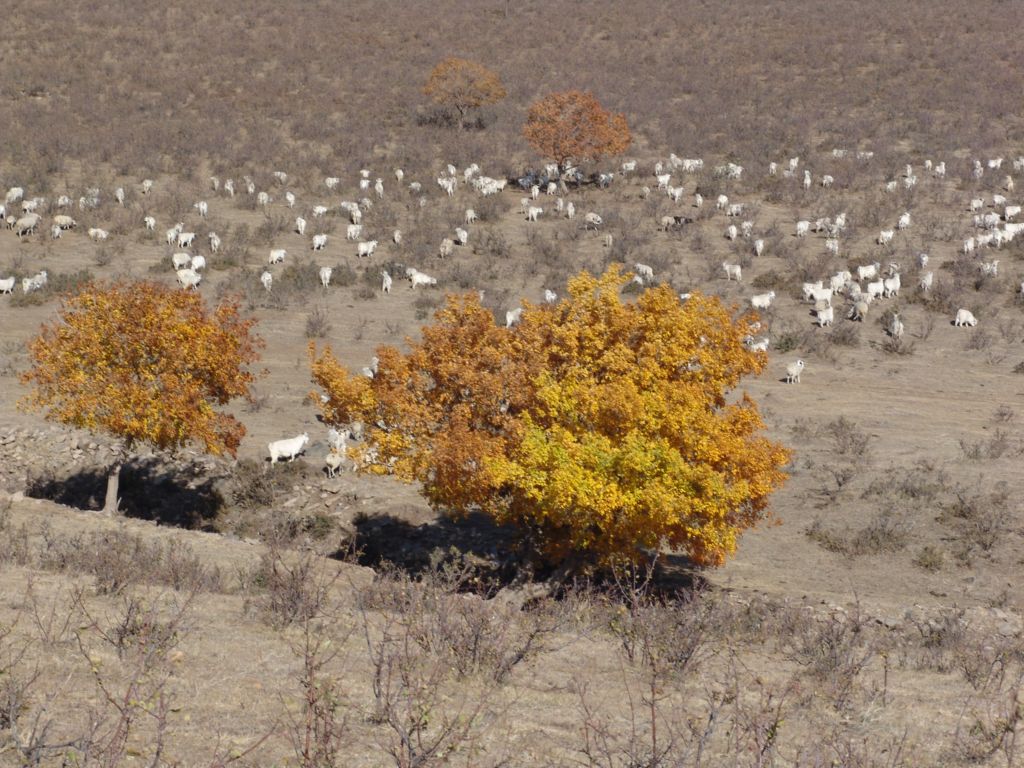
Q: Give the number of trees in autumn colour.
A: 4